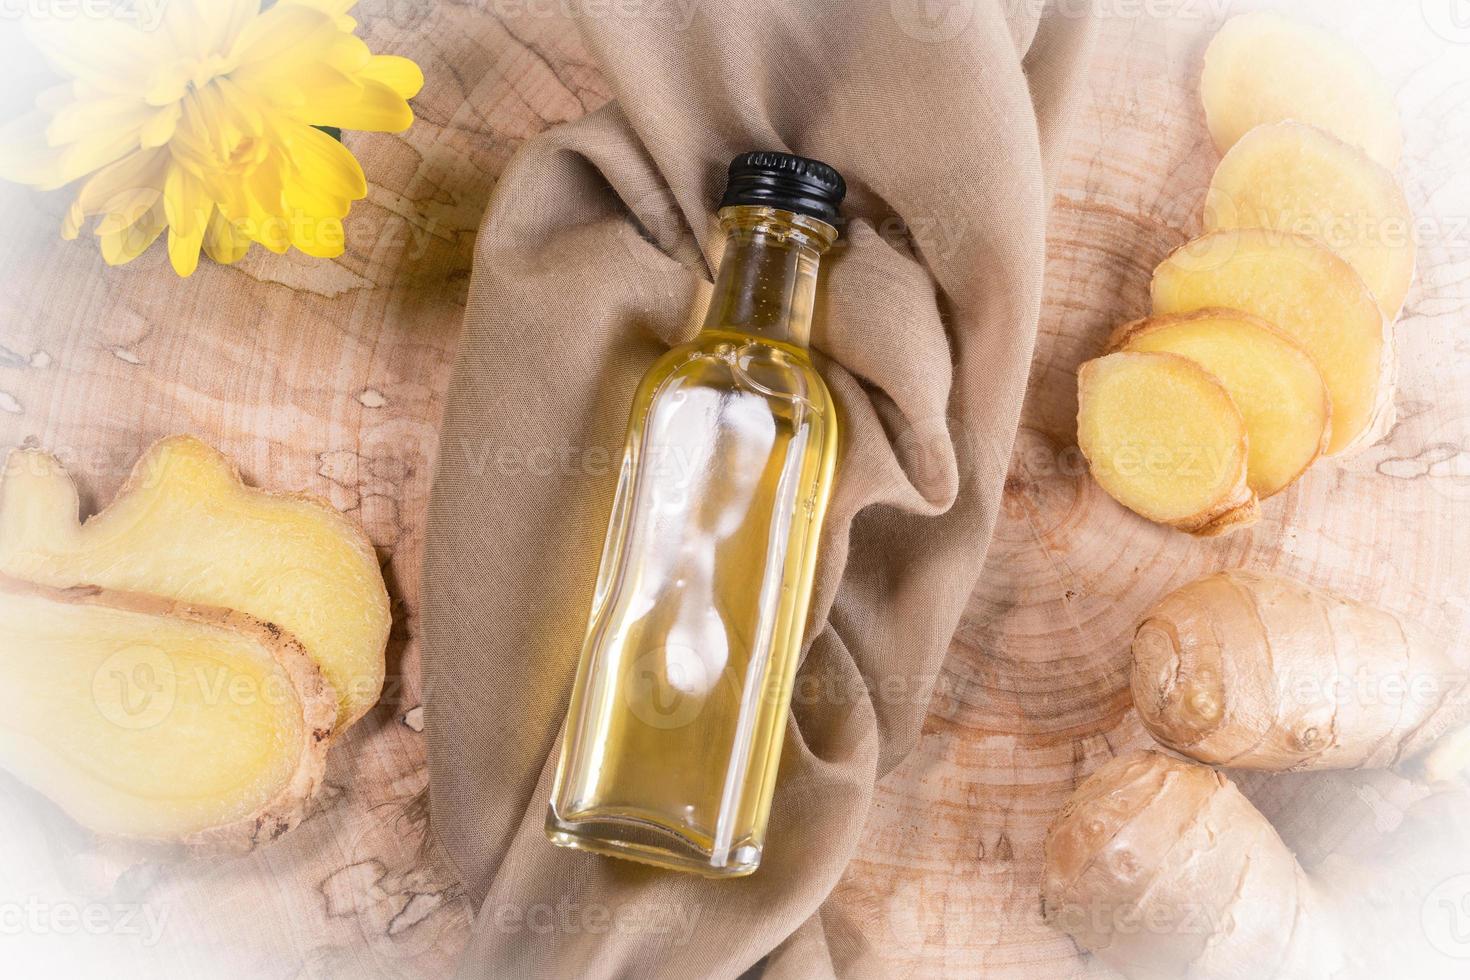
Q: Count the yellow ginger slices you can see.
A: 7